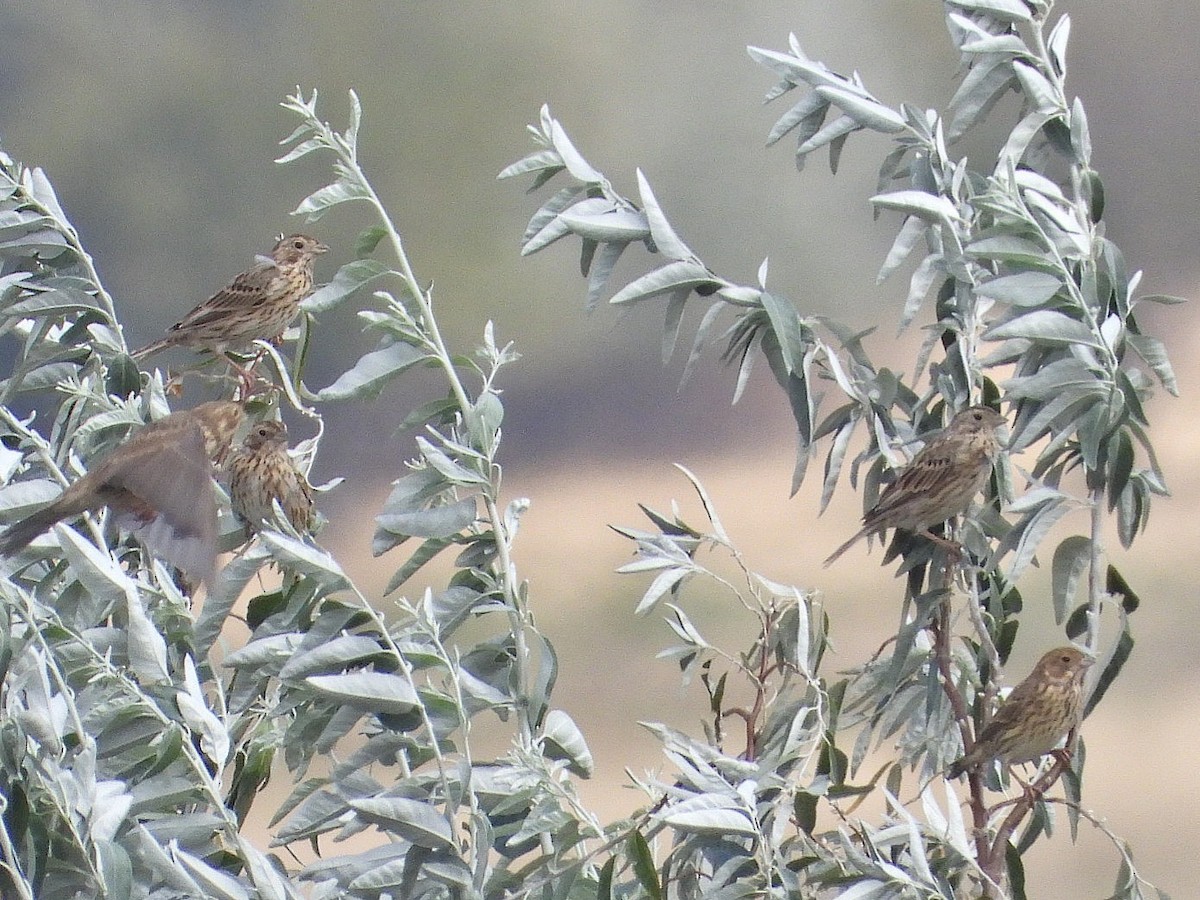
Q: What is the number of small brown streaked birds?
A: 5